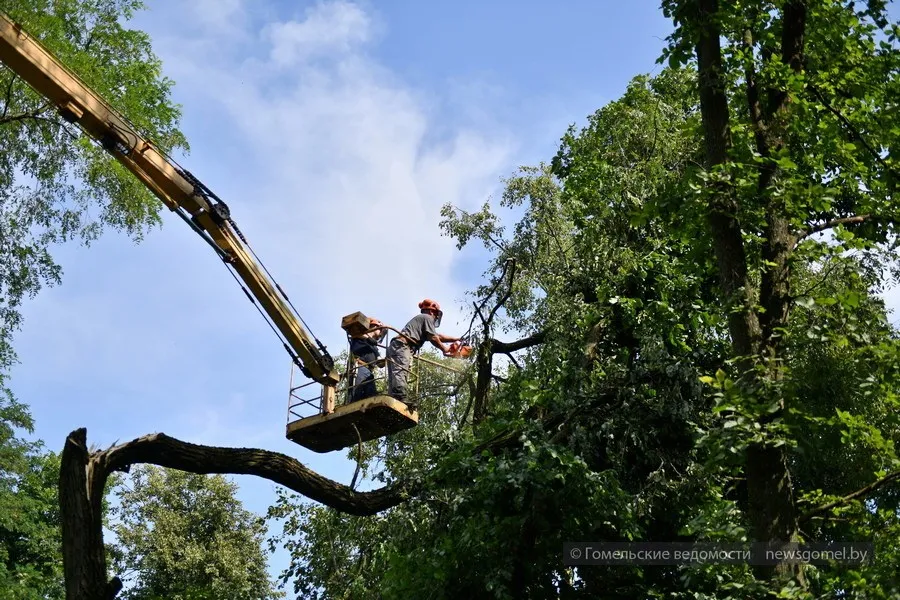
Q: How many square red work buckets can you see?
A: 0